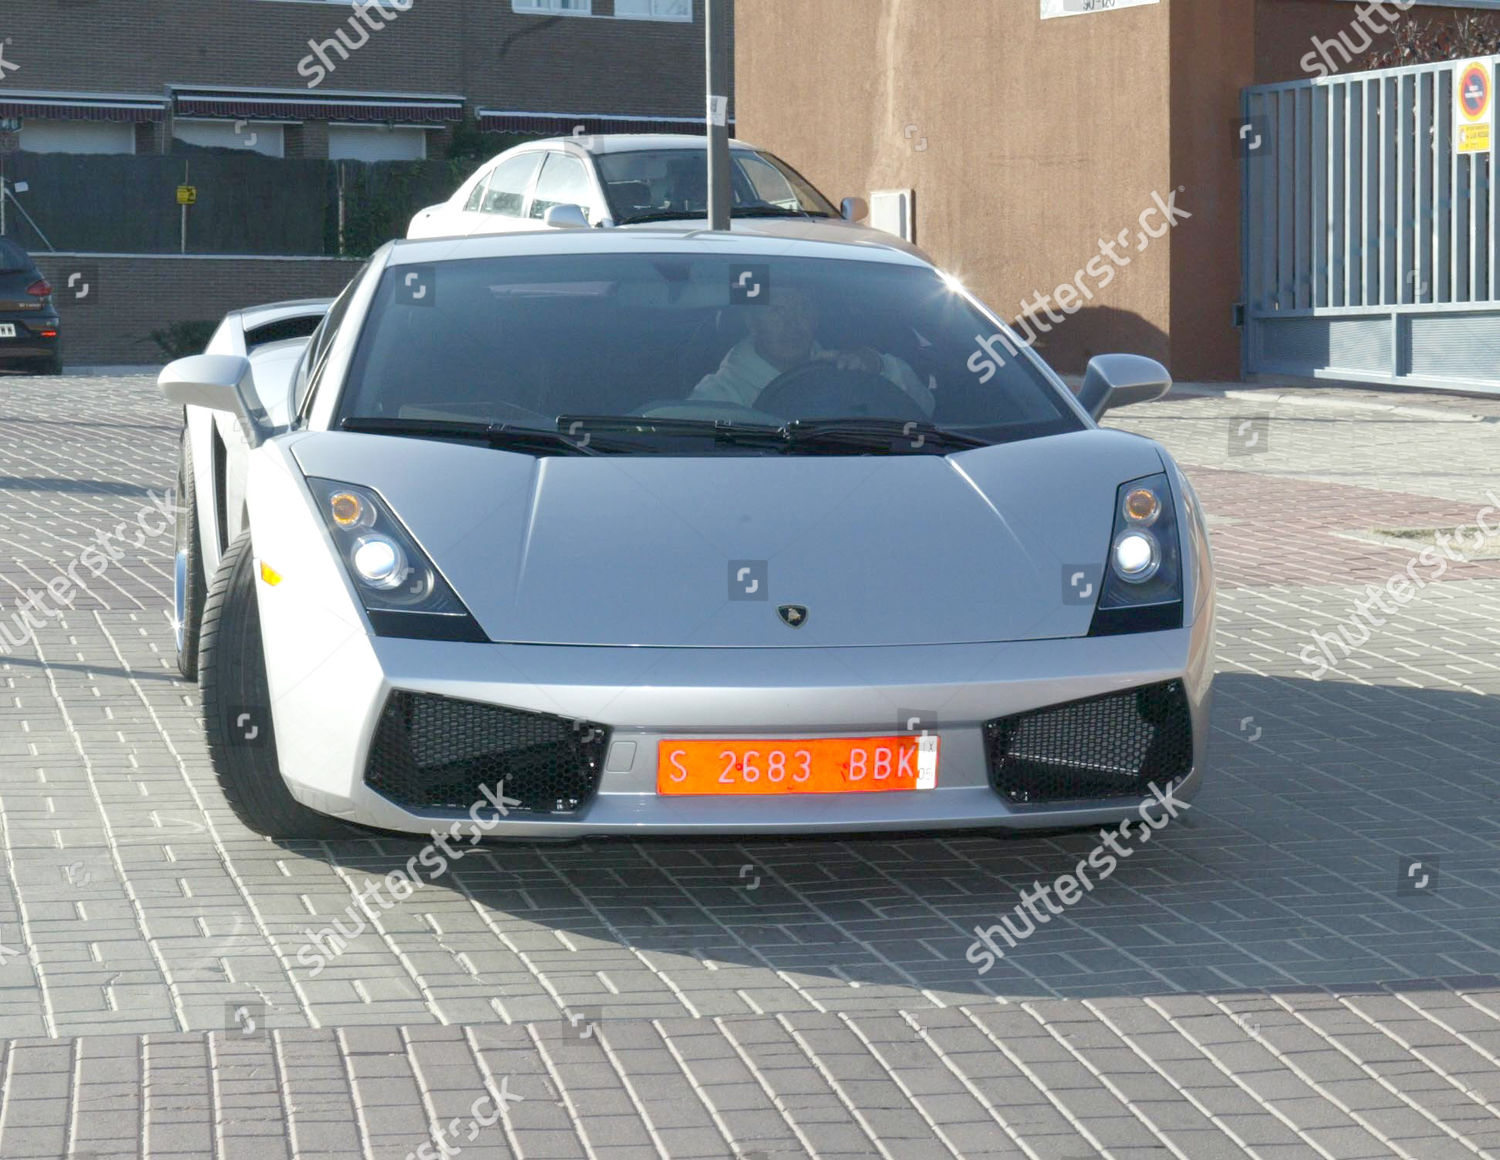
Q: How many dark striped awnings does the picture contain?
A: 3